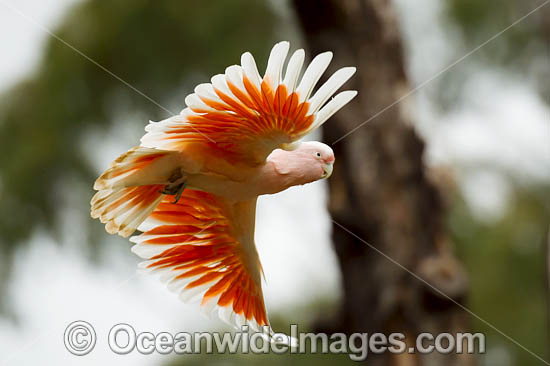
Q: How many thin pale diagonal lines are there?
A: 4